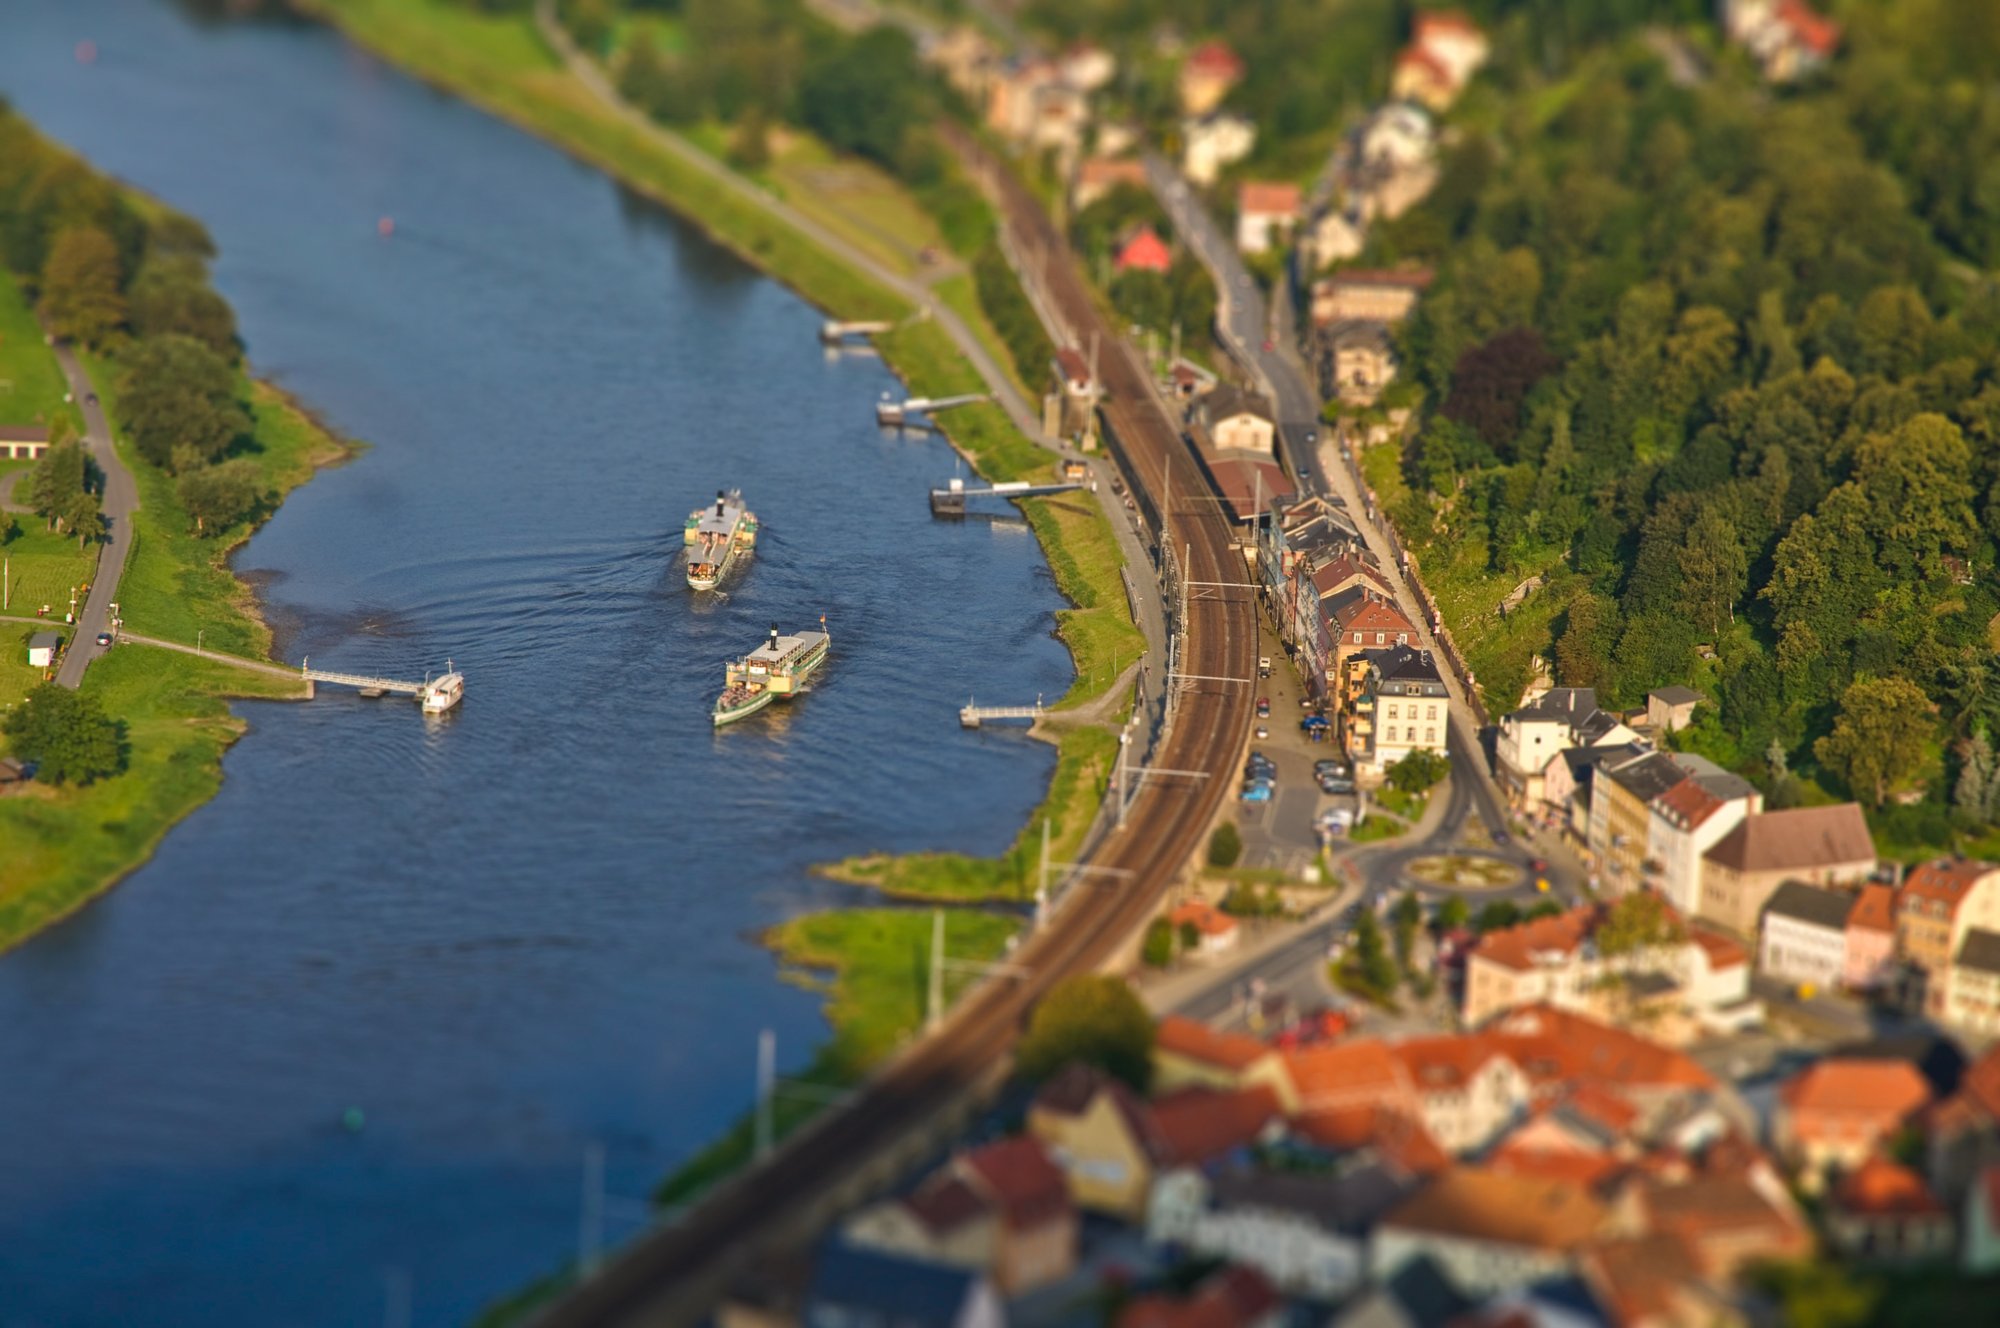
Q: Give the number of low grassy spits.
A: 2